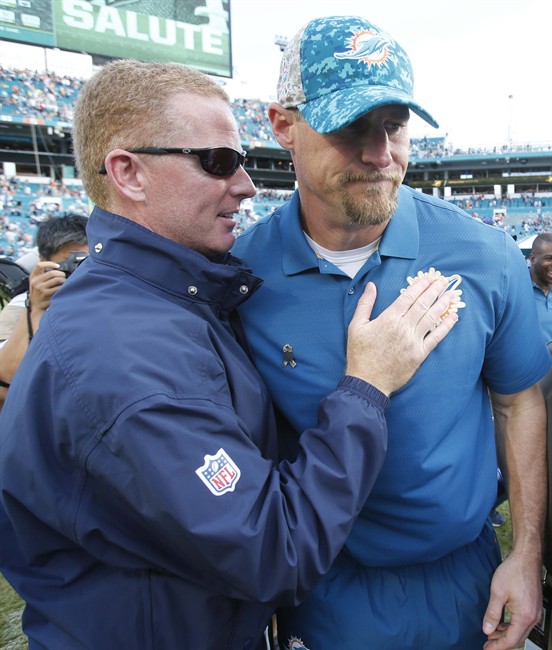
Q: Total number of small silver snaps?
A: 3